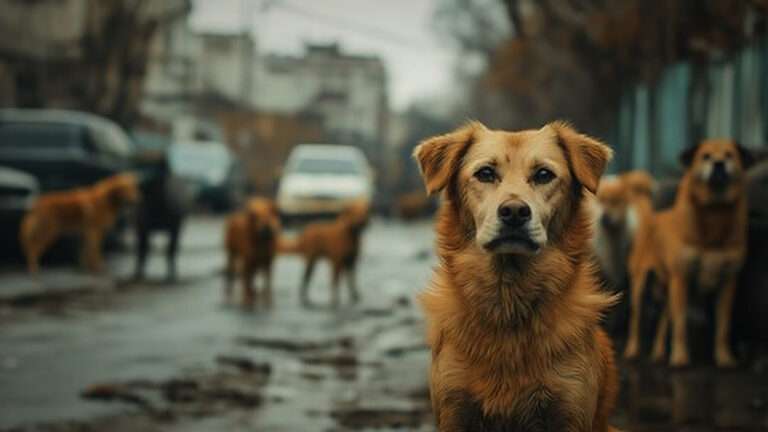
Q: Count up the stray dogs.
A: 7